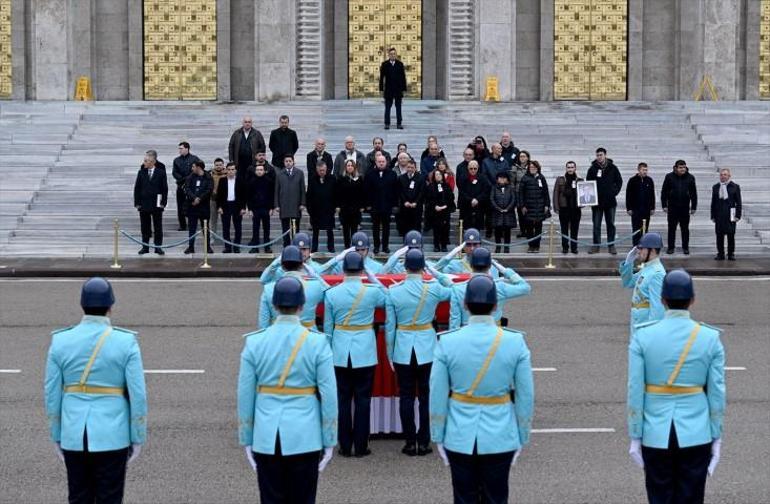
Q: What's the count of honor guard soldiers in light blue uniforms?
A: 13